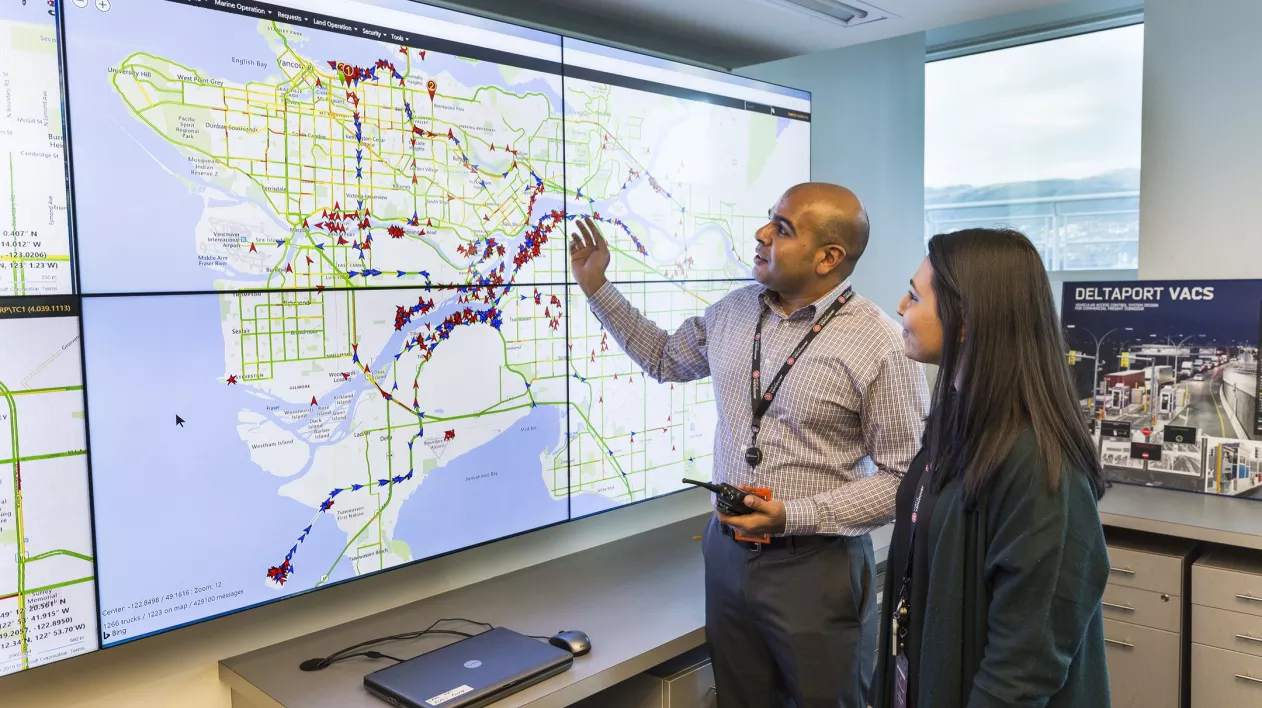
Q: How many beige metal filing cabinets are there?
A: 2